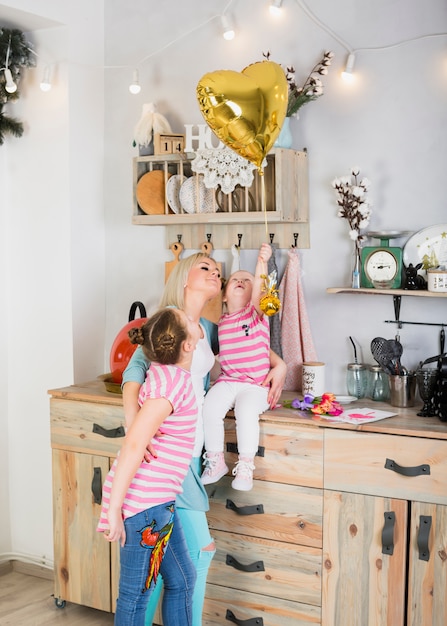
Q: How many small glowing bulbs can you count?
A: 6